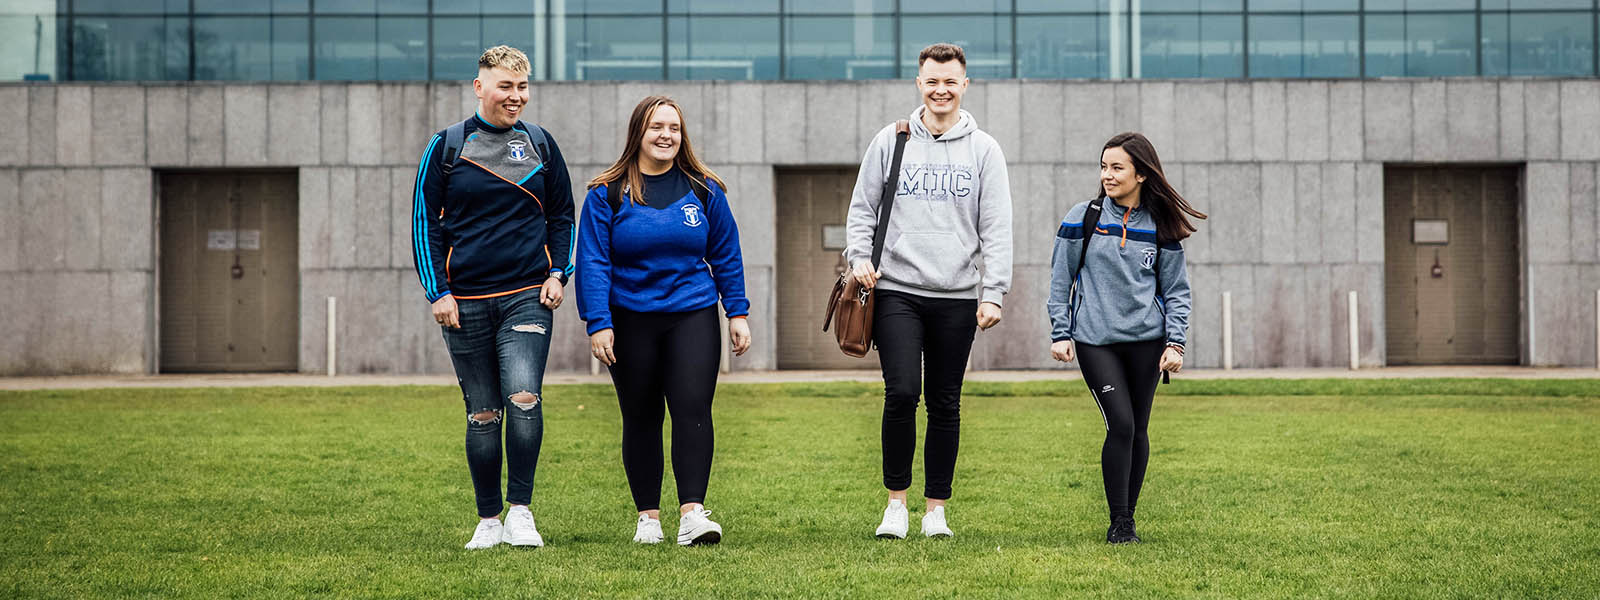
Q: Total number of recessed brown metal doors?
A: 3